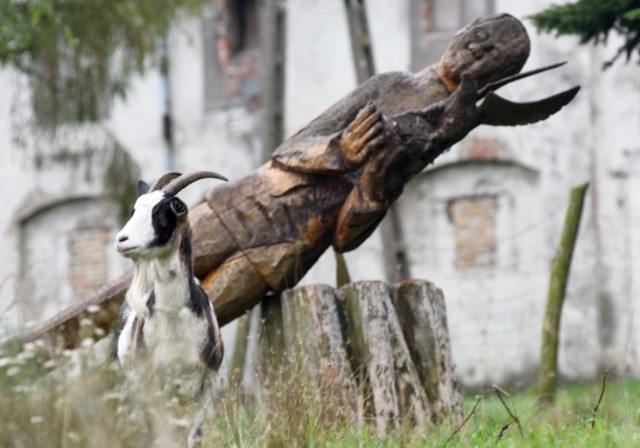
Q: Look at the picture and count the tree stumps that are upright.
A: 3